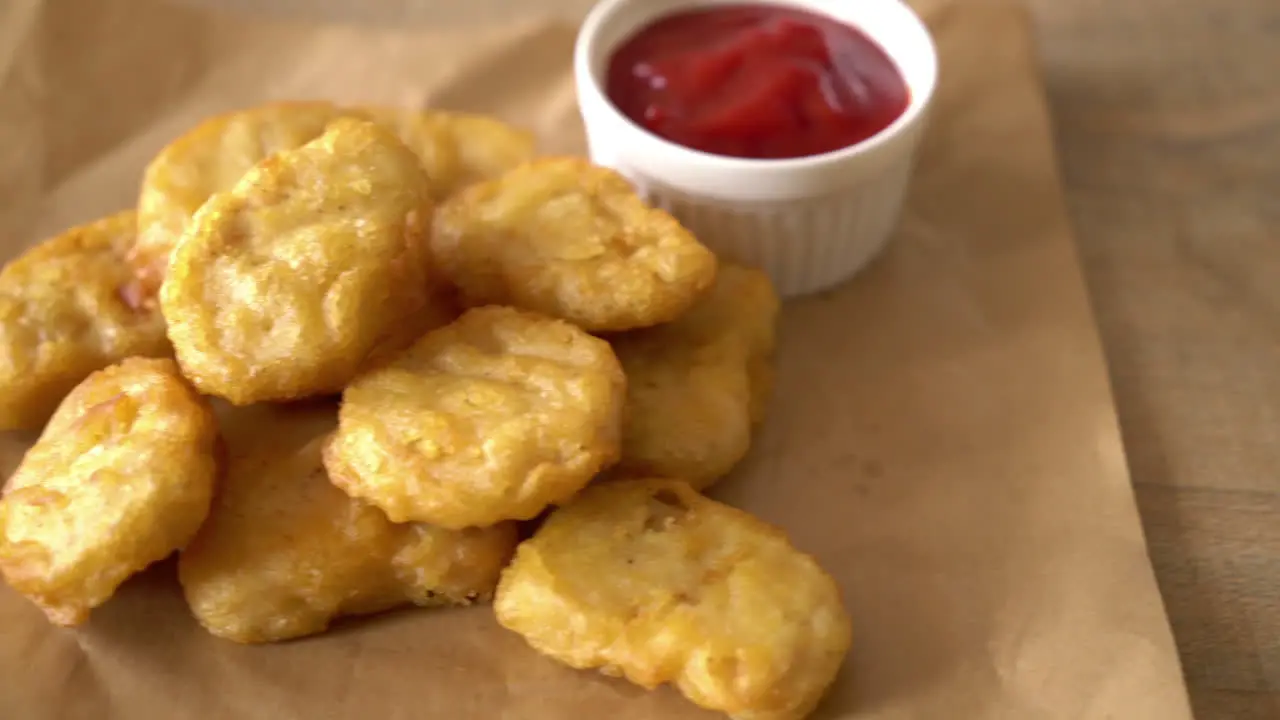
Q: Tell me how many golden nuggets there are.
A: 10